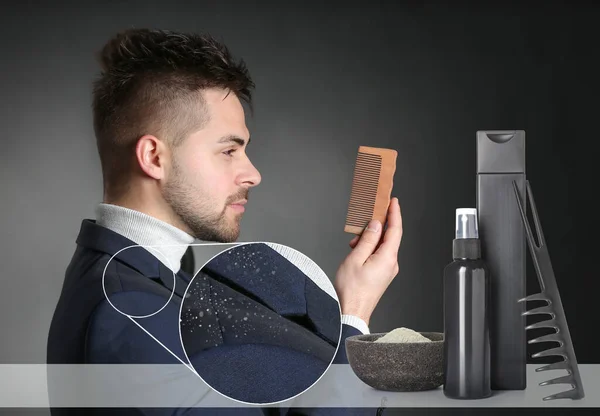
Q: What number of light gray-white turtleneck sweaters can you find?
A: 1